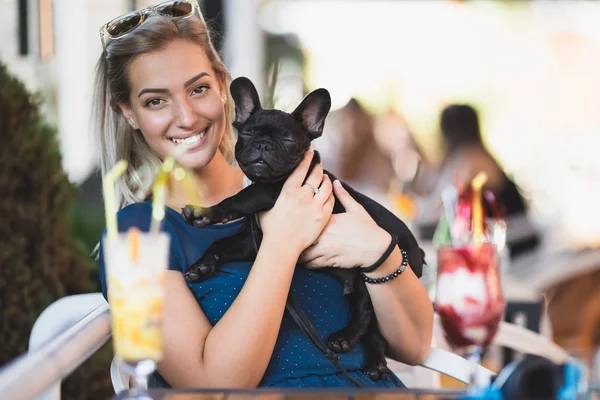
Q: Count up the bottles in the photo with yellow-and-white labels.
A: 0